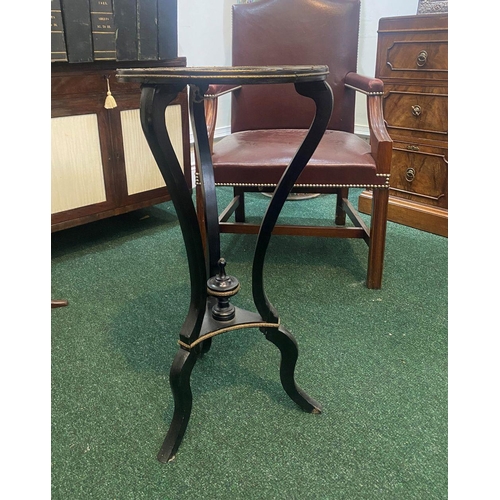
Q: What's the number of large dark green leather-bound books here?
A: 6